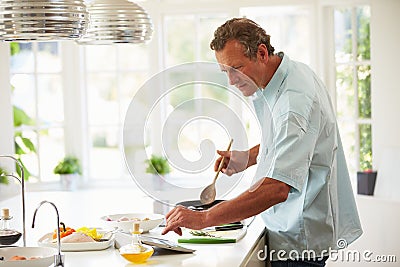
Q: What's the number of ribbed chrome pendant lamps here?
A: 2